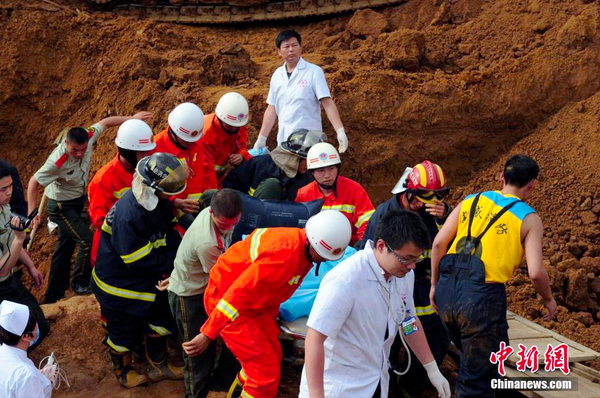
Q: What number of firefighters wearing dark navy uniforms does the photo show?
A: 3